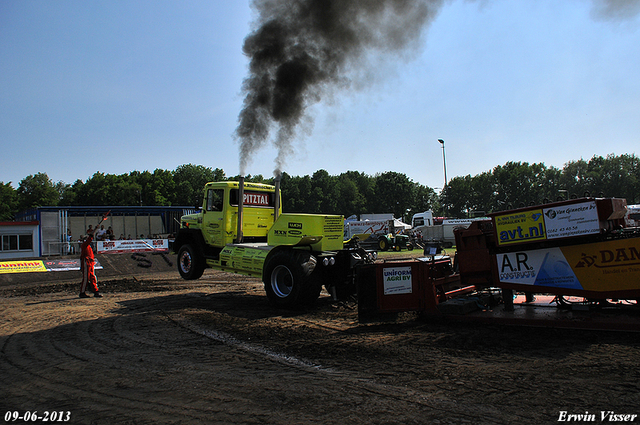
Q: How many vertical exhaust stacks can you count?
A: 2